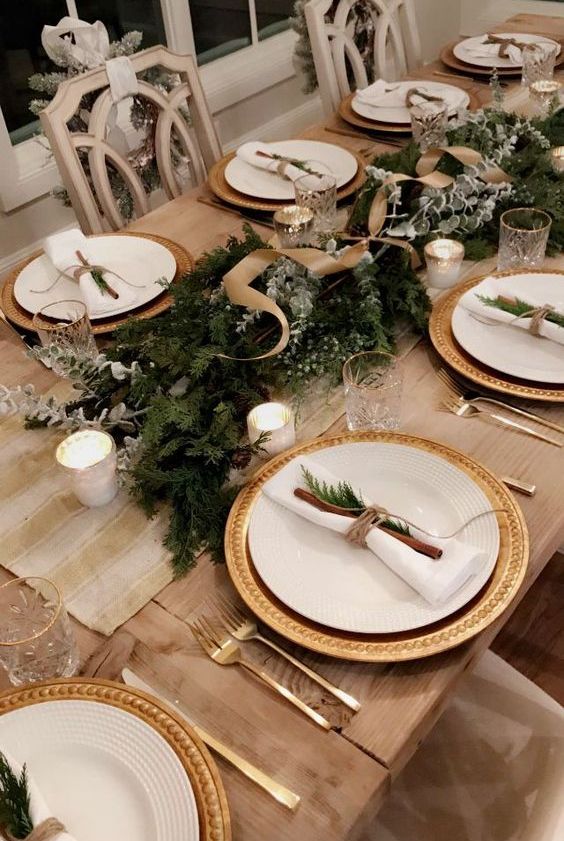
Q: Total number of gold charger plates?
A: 7